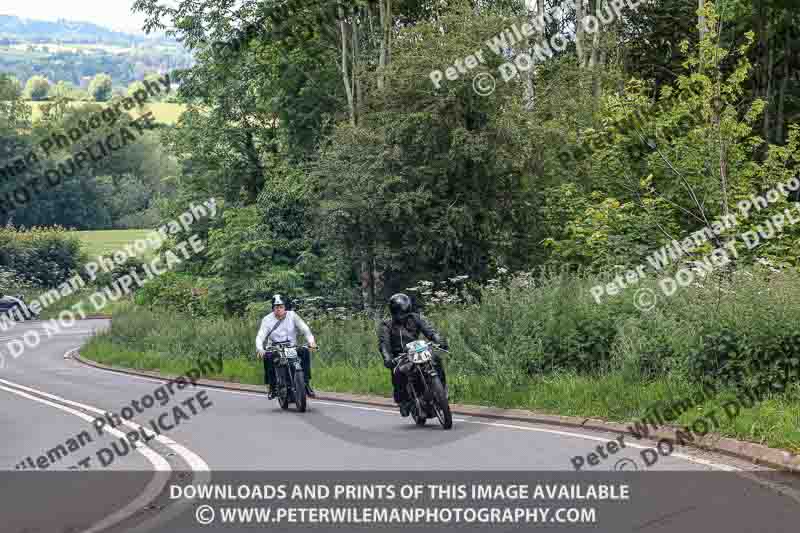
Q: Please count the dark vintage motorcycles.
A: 2